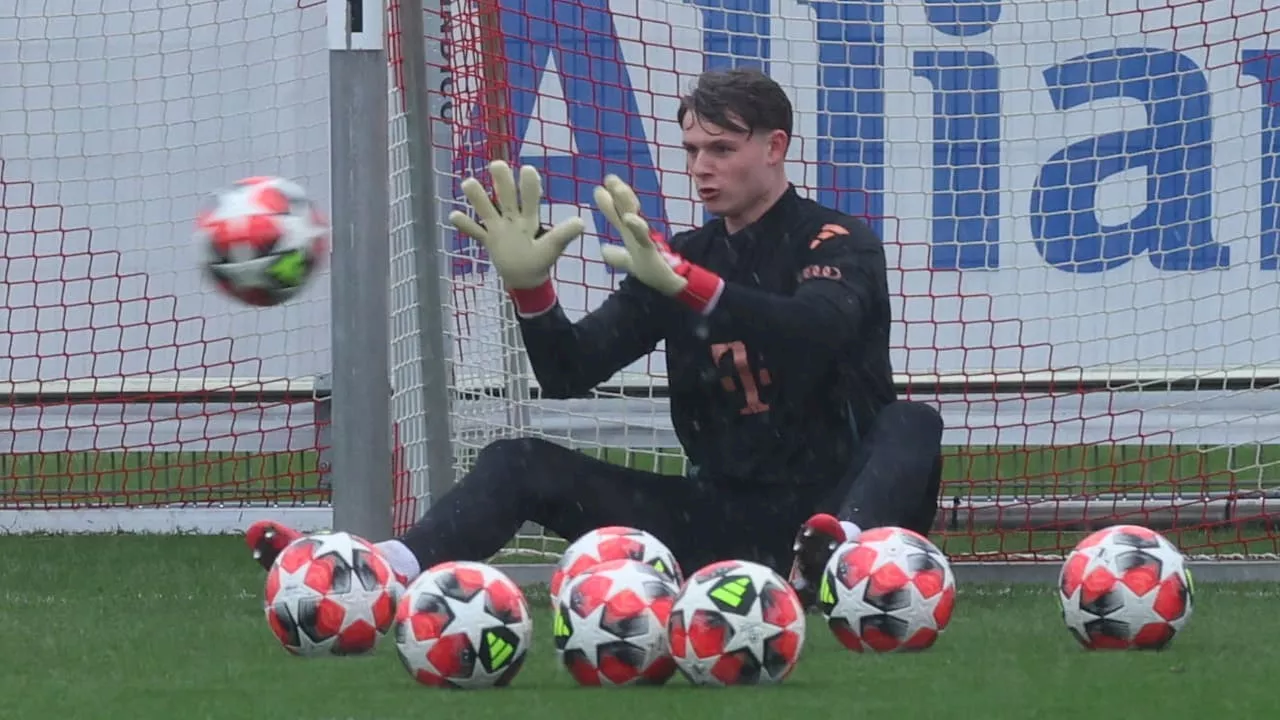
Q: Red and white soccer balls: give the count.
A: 8